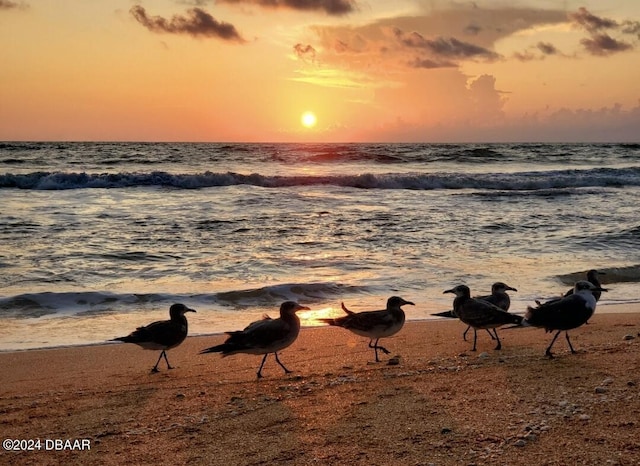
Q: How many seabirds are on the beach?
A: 7